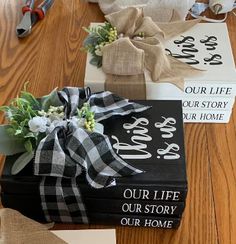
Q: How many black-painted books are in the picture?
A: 3